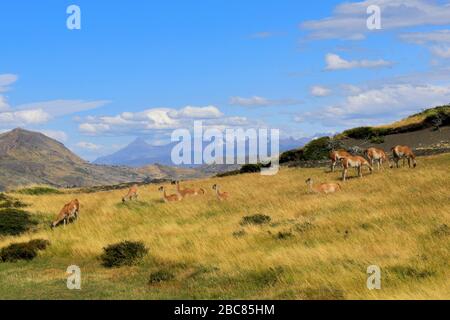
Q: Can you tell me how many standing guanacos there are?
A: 6